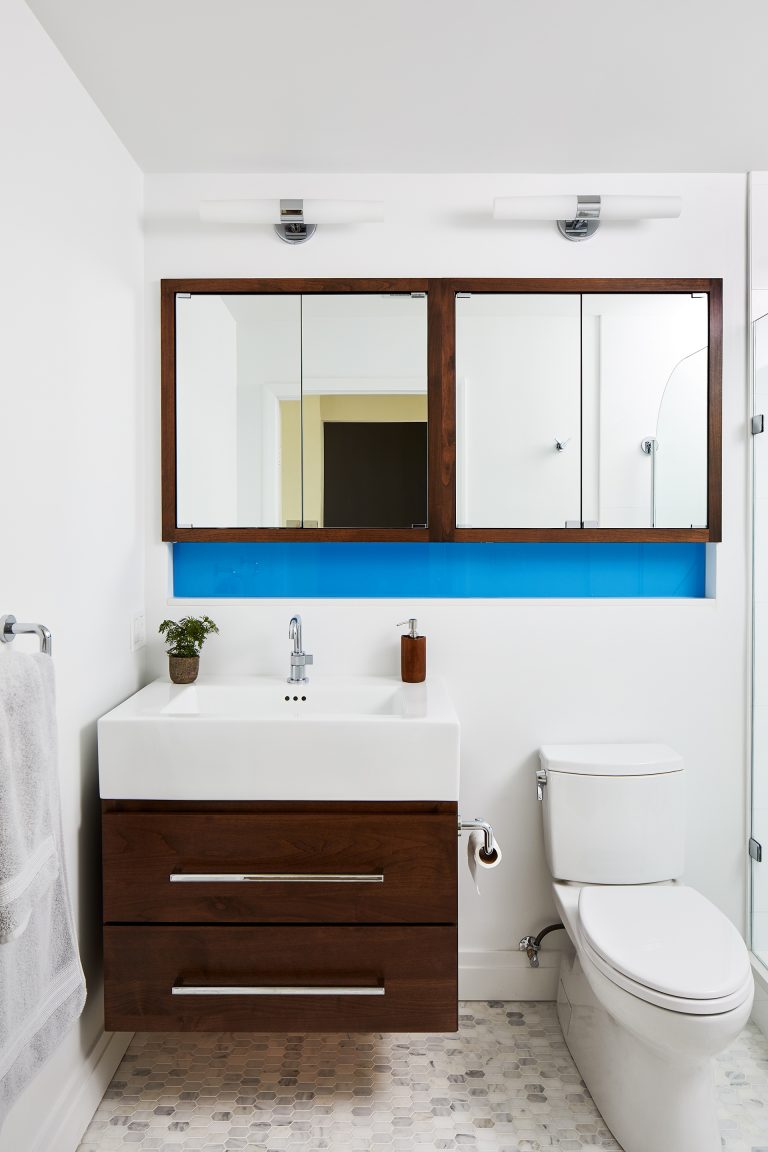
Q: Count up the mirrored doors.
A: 4